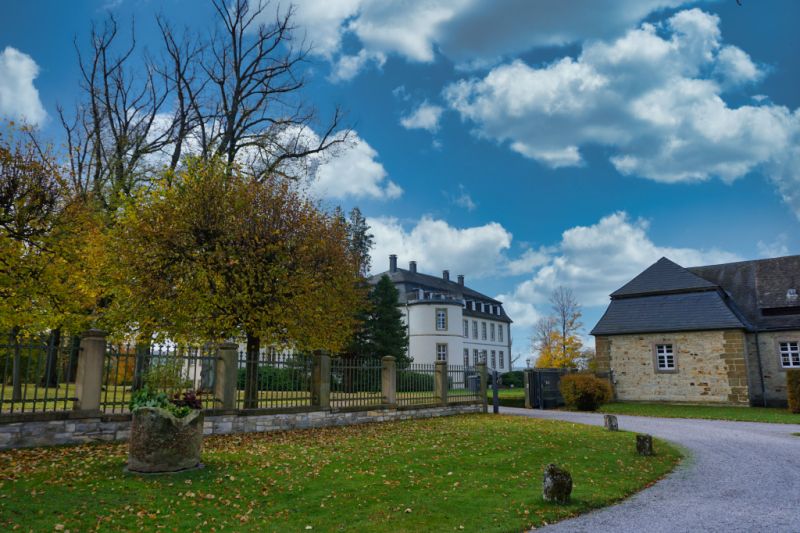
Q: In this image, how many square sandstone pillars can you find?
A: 6